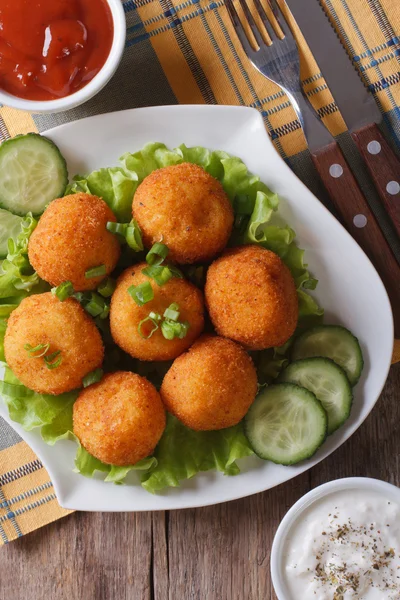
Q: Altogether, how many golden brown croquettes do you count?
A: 7